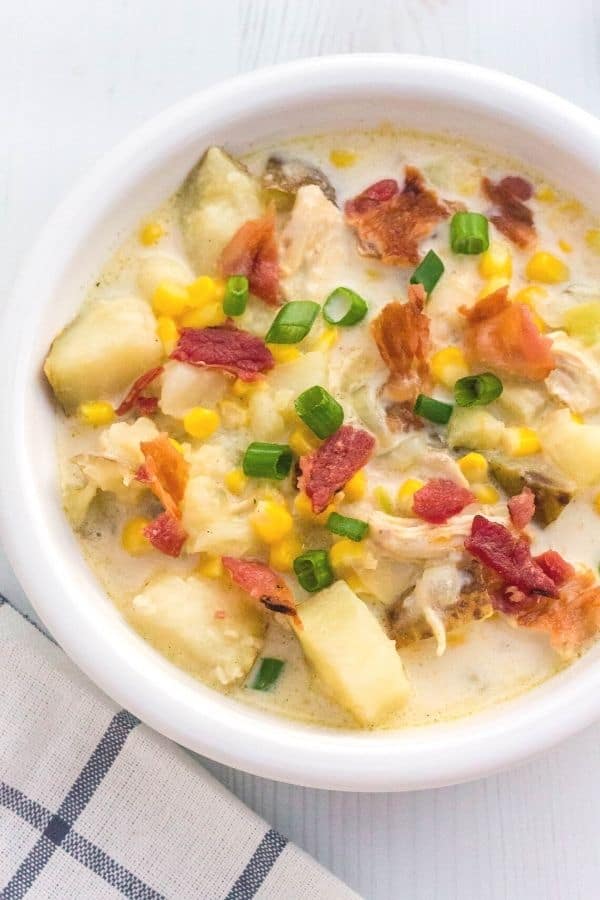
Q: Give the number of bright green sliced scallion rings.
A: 12